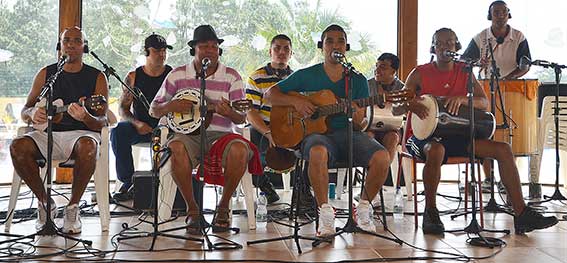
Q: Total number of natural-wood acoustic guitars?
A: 1